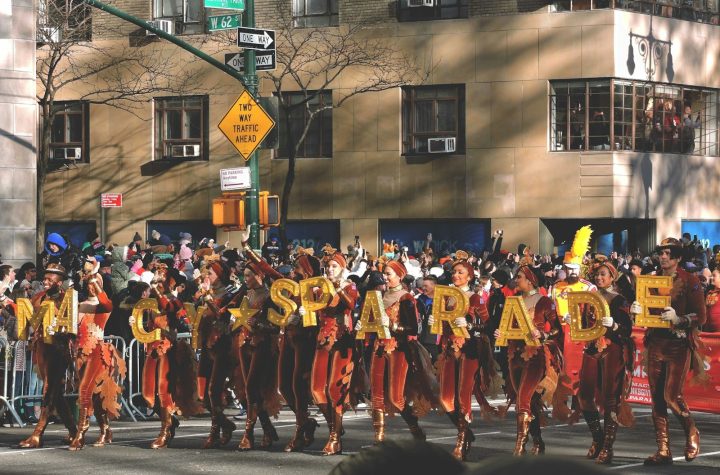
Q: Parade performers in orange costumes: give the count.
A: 12